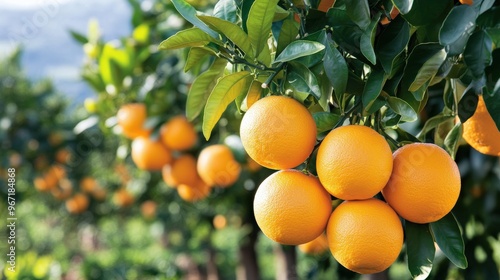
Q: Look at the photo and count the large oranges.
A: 5